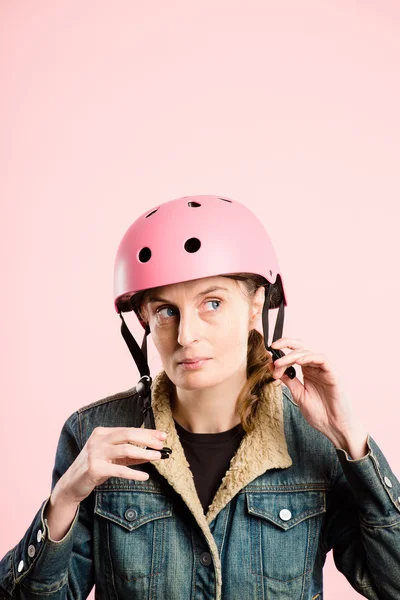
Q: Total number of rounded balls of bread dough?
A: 0